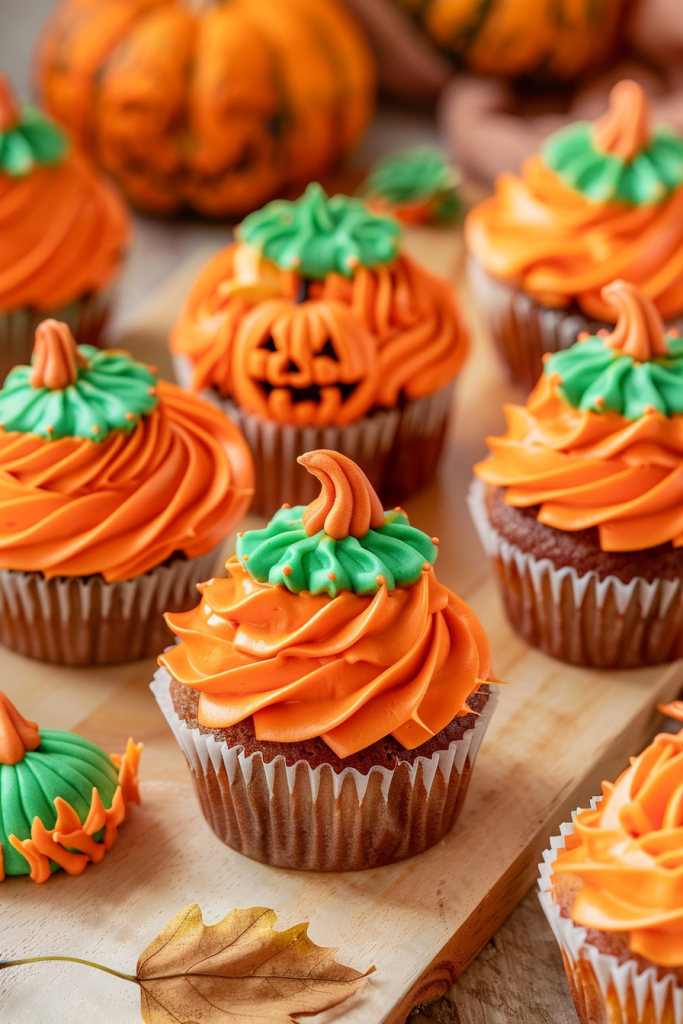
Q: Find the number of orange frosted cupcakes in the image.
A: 7